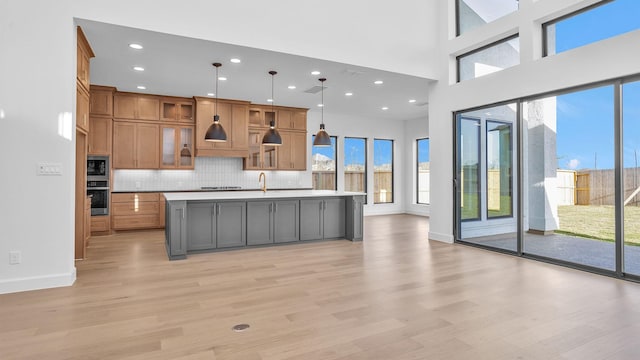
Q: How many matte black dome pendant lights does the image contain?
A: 3